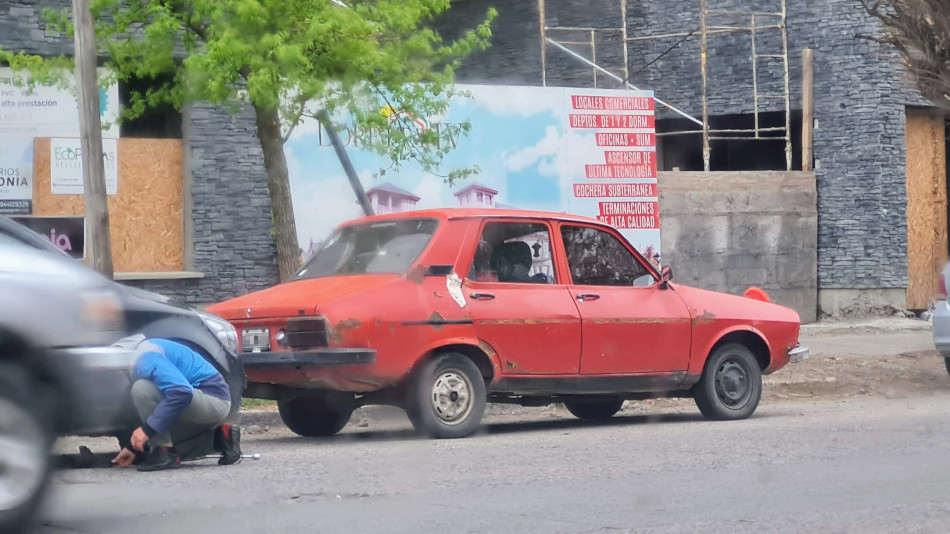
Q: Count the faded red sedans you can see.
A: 1